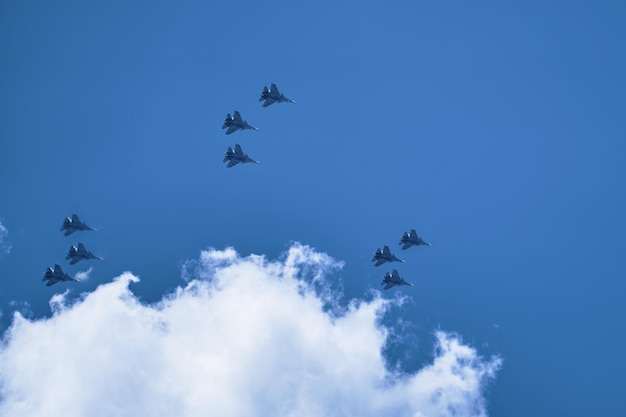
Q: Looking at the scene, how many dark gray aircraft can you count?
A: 9